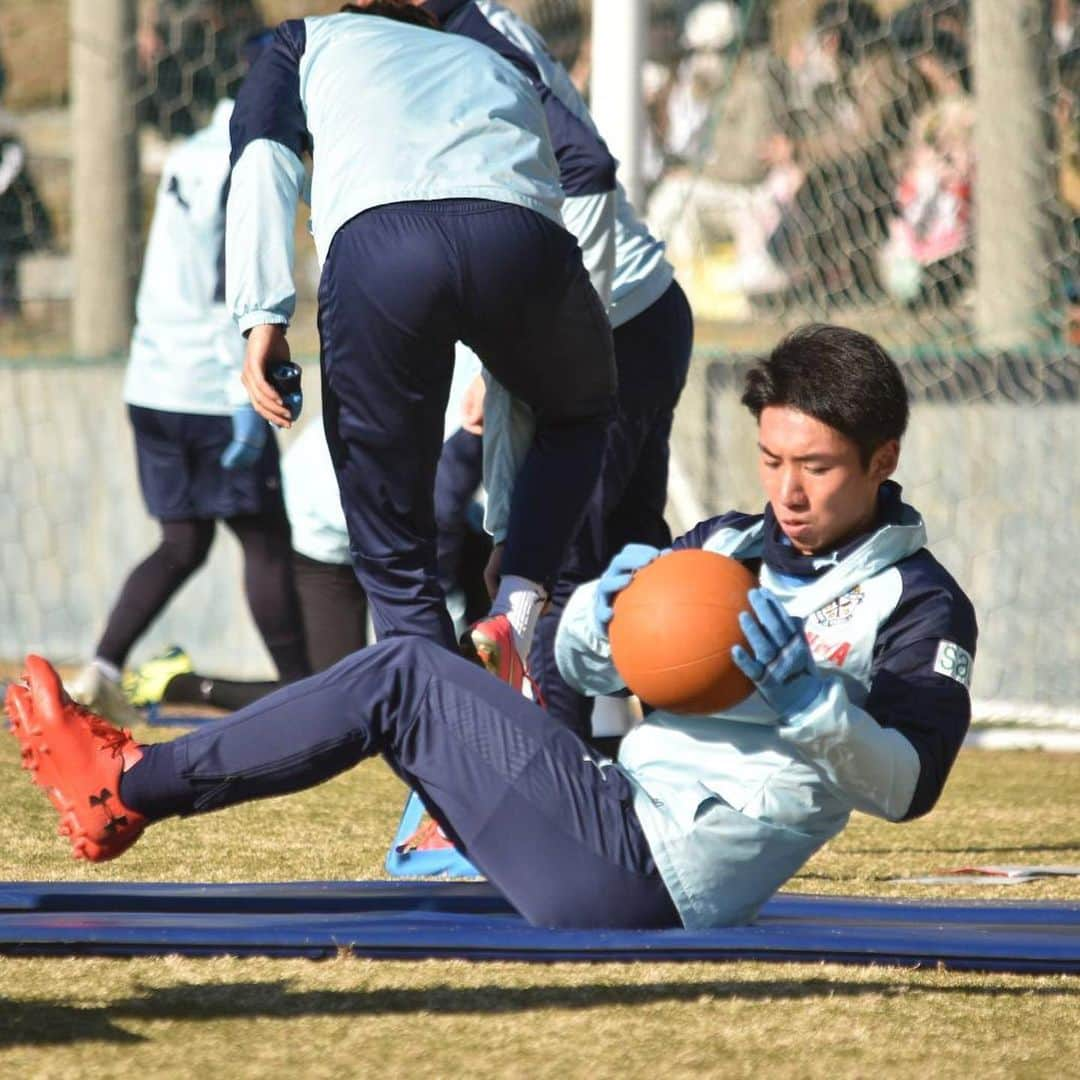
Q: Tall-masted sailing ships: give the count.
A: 0